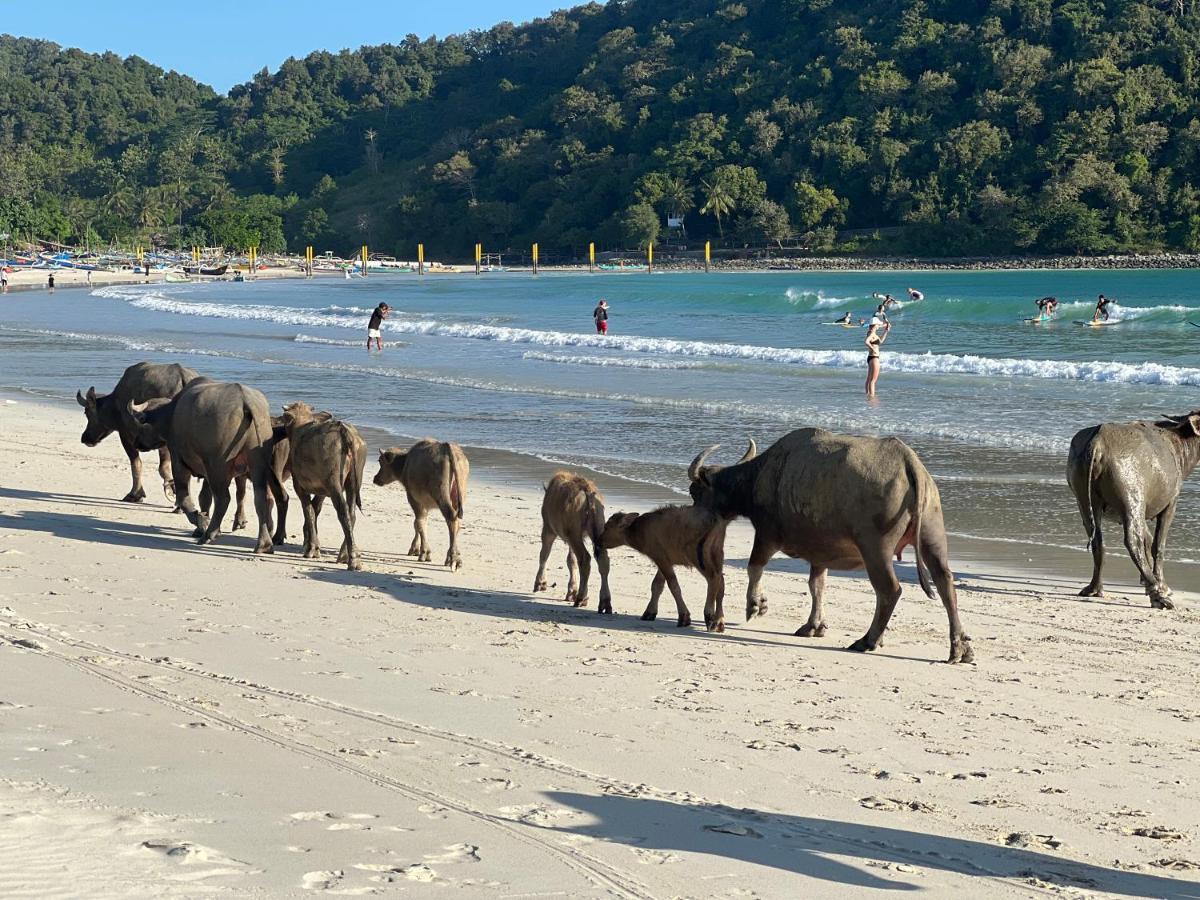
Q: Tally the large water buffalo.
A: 4